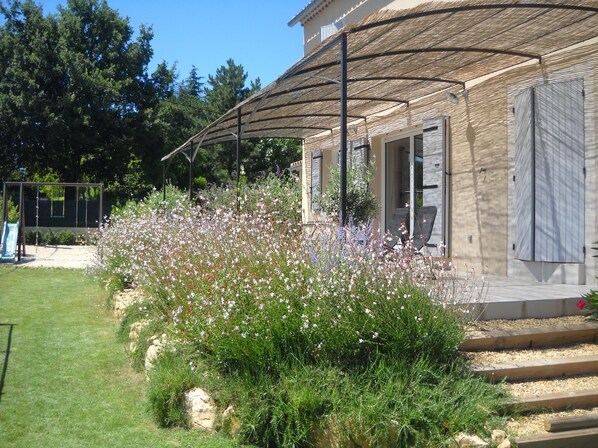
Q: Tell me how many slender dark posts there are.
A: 4